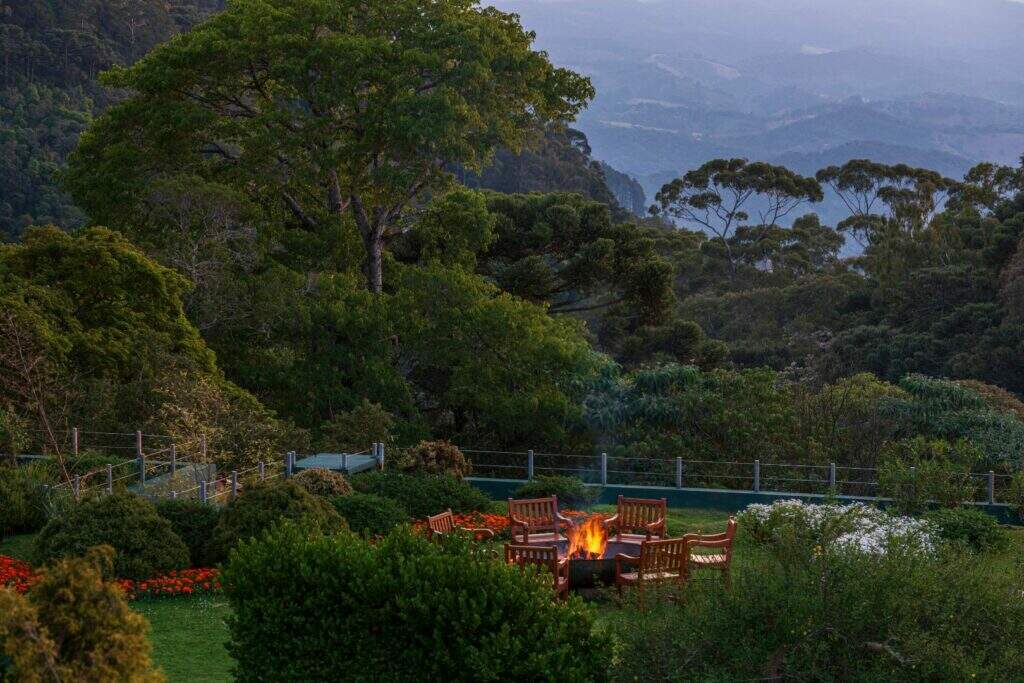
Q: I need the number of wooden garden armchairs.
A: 6